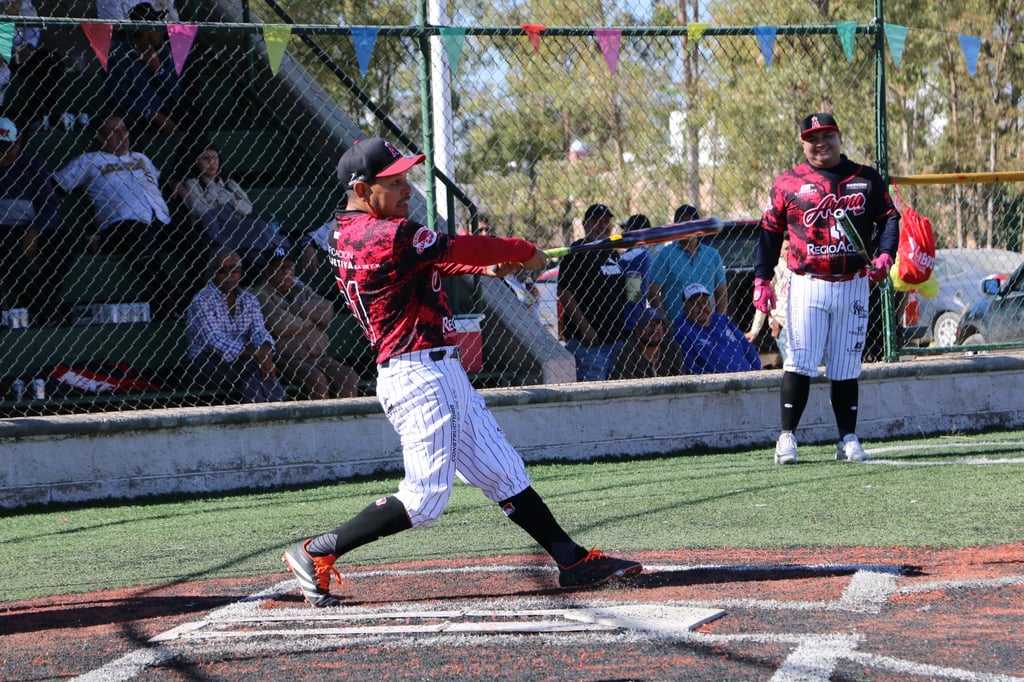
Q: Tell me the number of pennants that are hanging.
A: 13